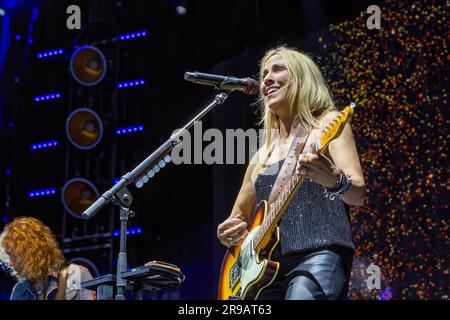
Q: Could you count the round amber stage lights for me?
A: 3